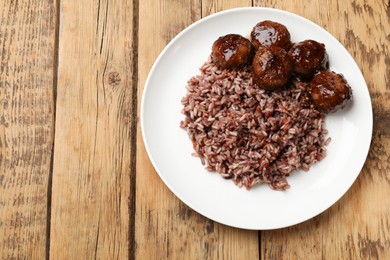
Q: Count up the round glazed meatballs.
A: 5